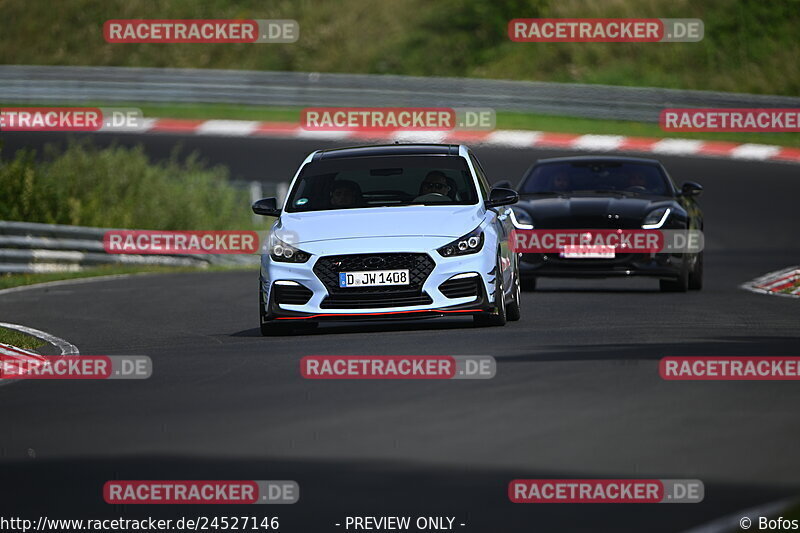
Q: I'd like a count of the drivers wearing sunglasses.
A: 1